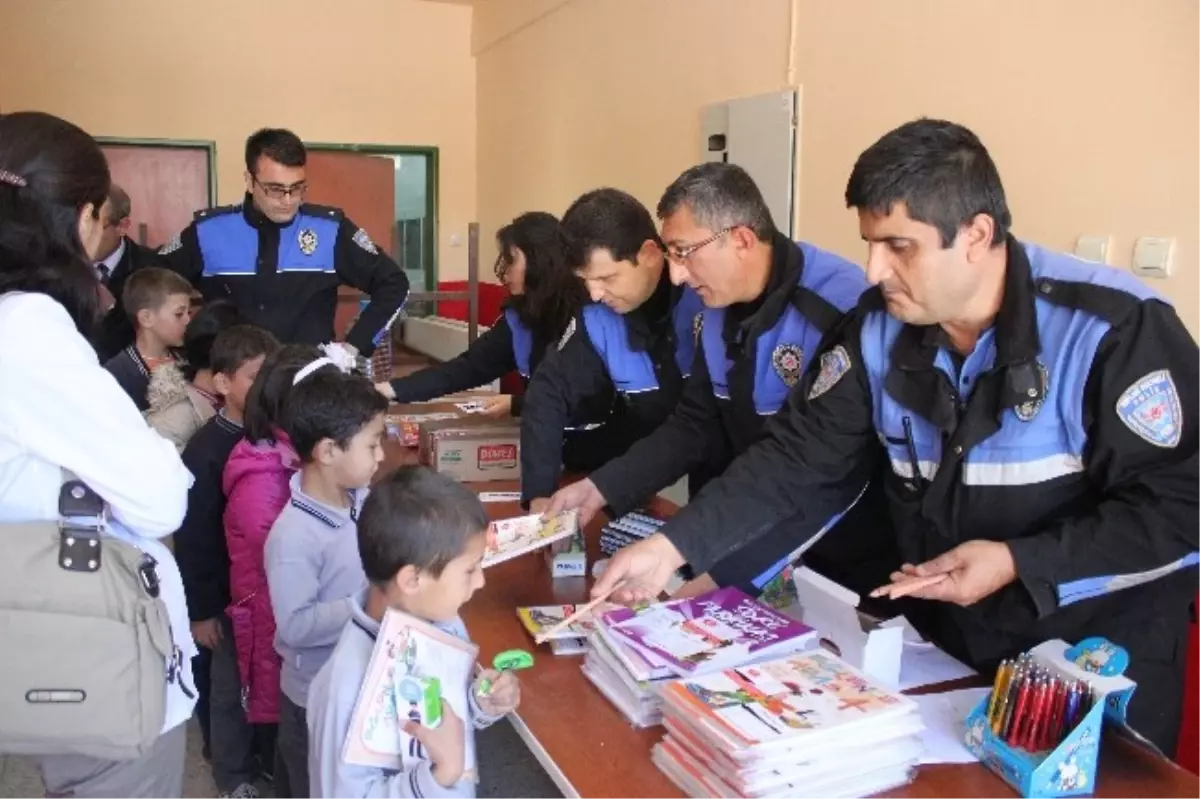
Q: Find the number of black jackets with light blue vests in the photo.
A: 5